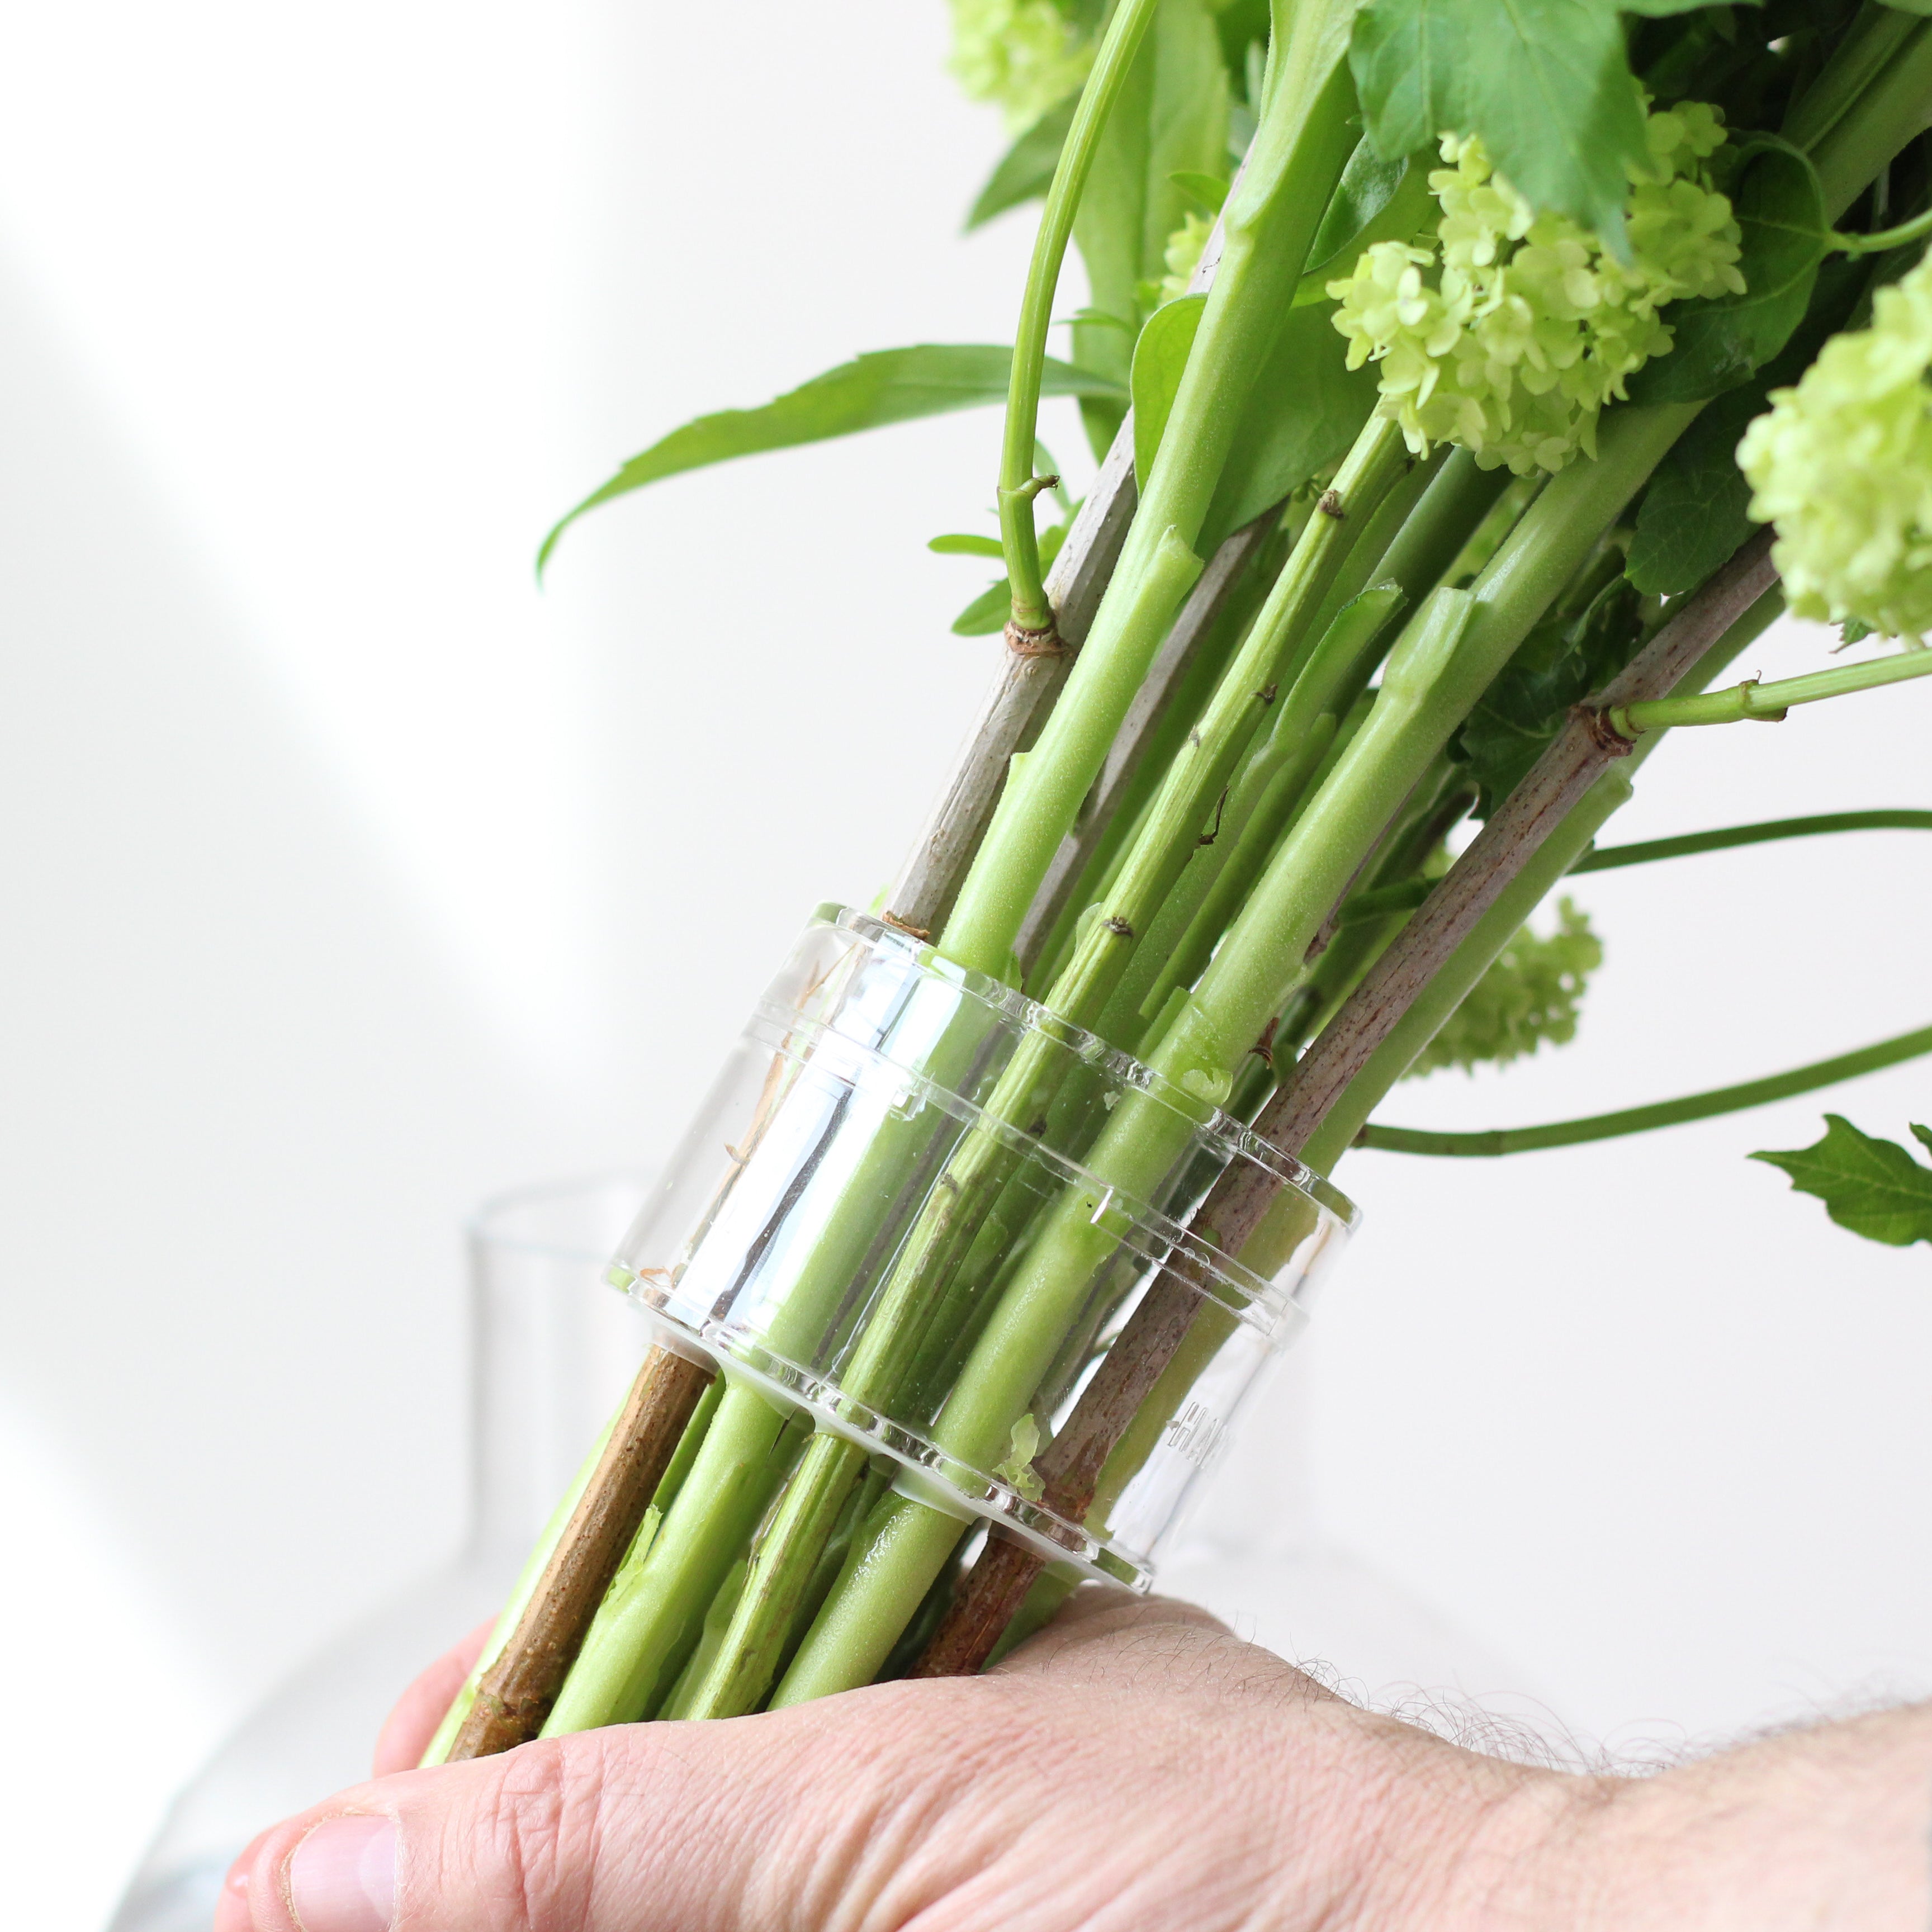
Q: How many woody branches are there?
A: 3